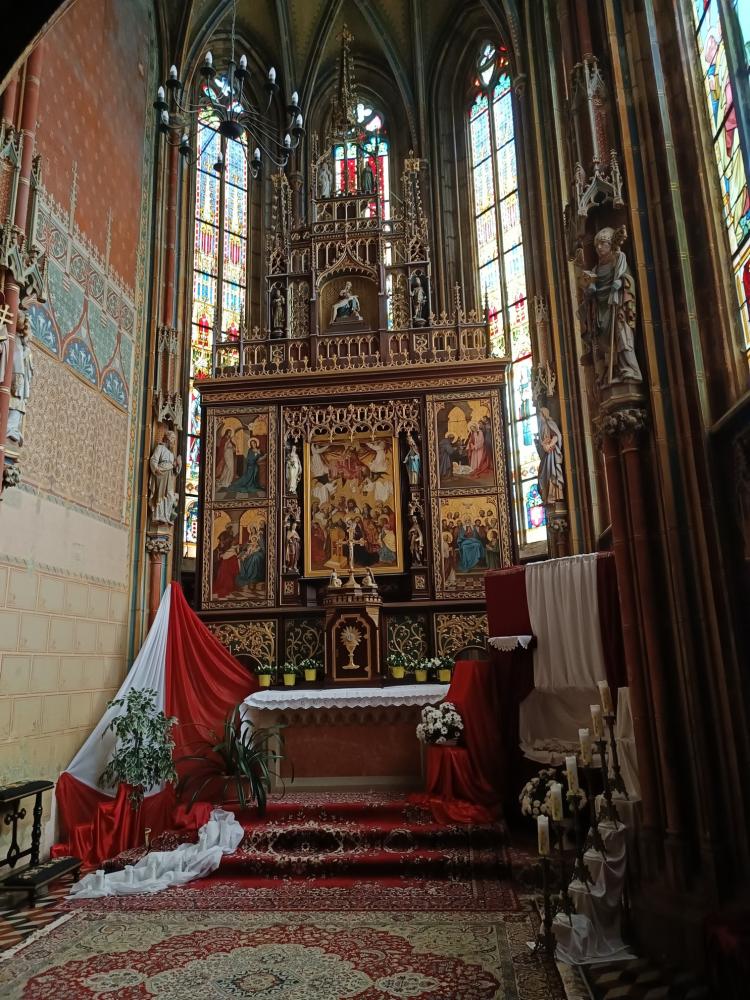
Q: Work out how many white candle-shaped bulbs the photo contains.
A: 12